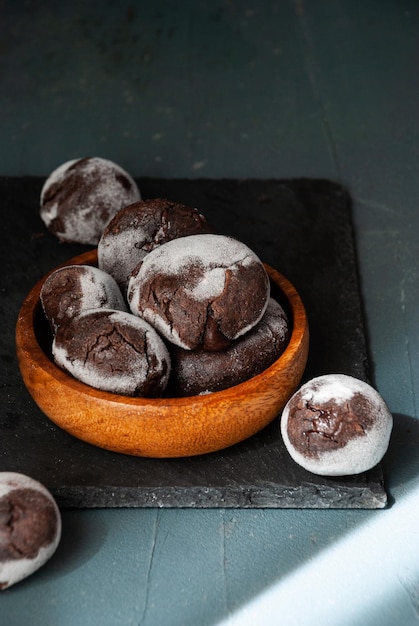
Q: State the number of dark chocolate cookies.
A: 8